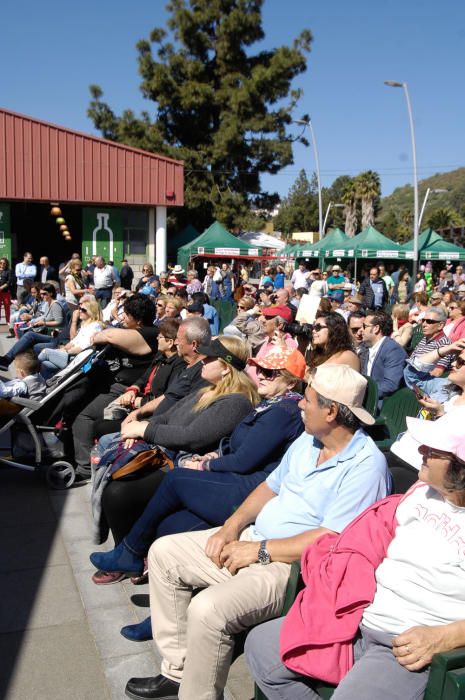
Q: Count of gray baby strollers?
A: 1